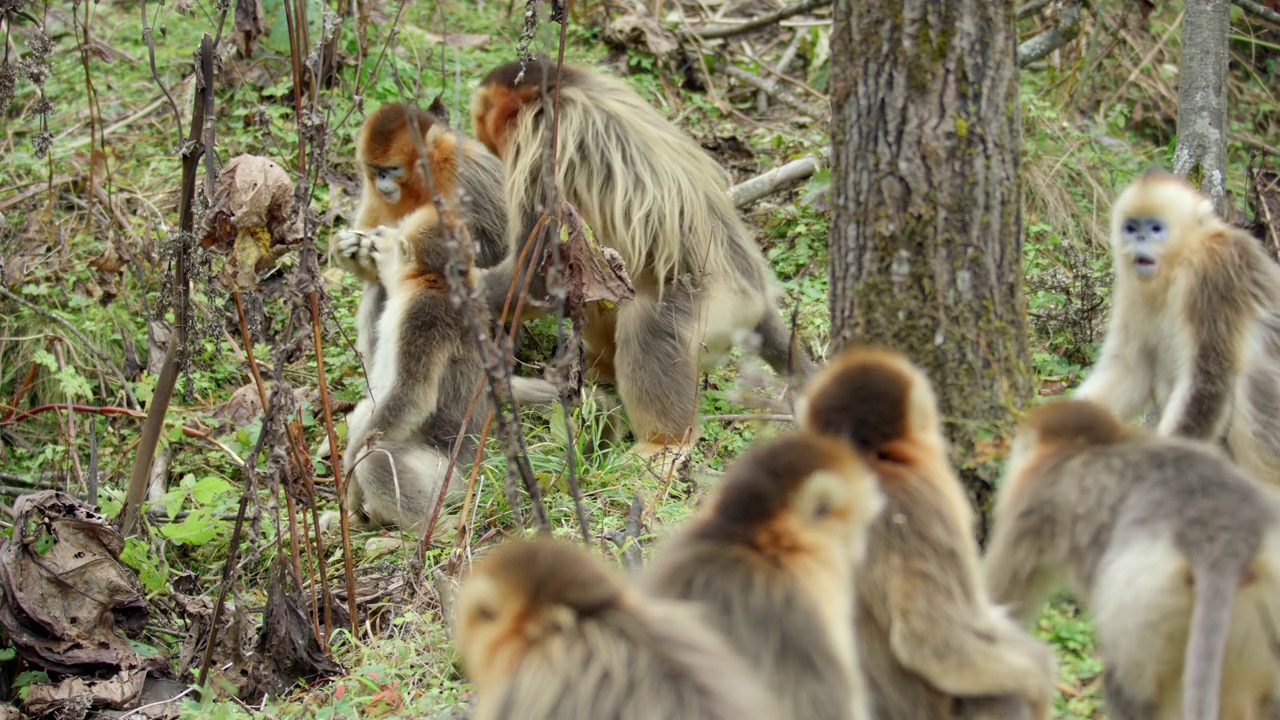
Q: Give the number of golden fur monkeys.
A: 8